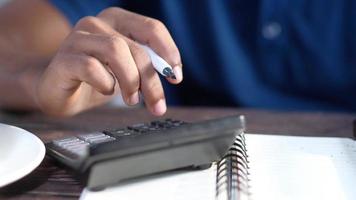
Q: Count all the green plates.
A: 0